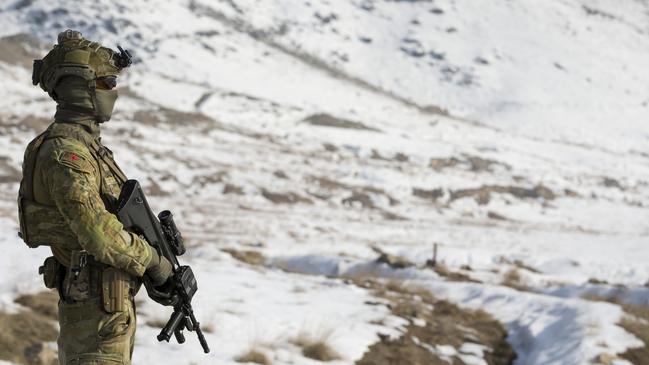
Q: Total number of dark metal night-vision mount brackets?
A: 1